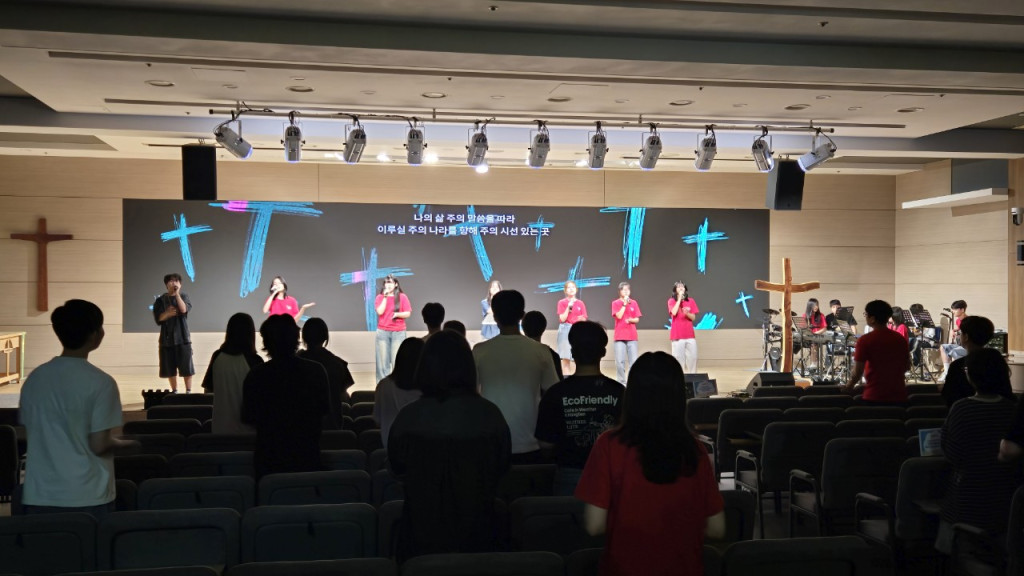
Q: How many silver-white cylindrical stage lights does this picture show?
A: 11